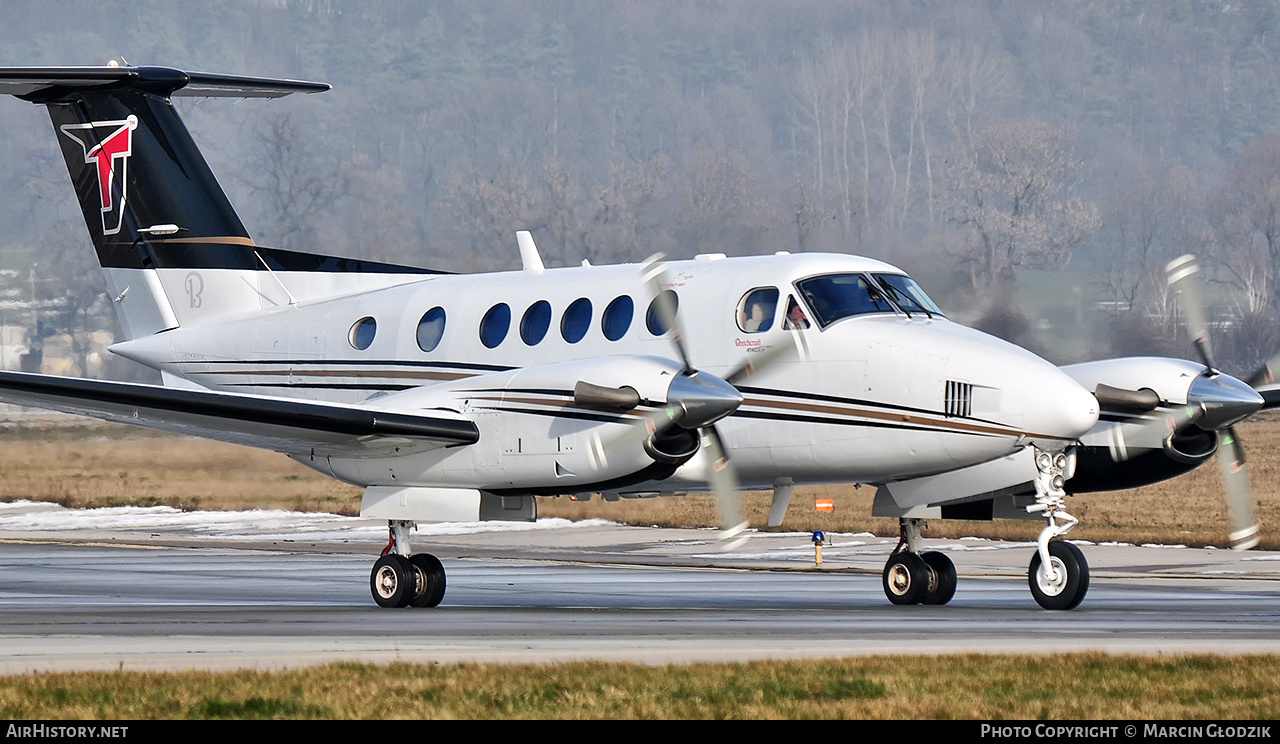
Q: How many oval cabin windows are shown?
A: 7